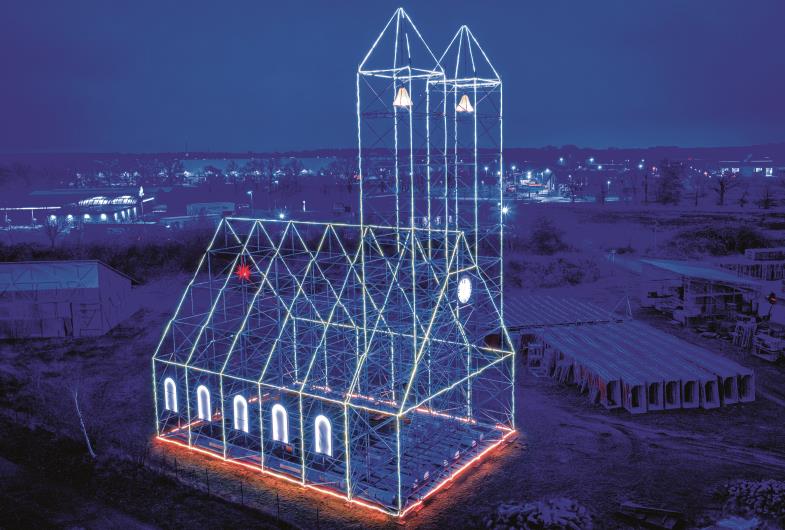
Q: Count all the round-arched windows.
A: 5